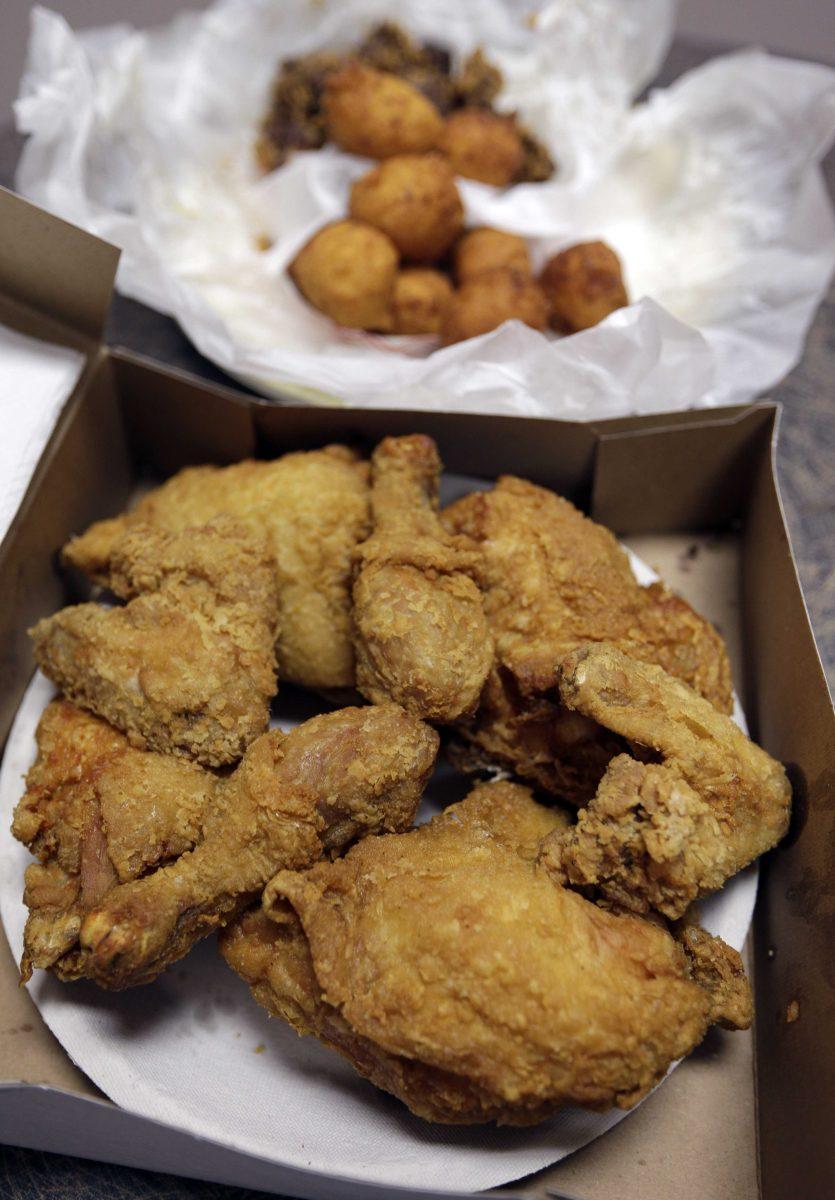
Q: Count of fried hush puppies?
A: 8